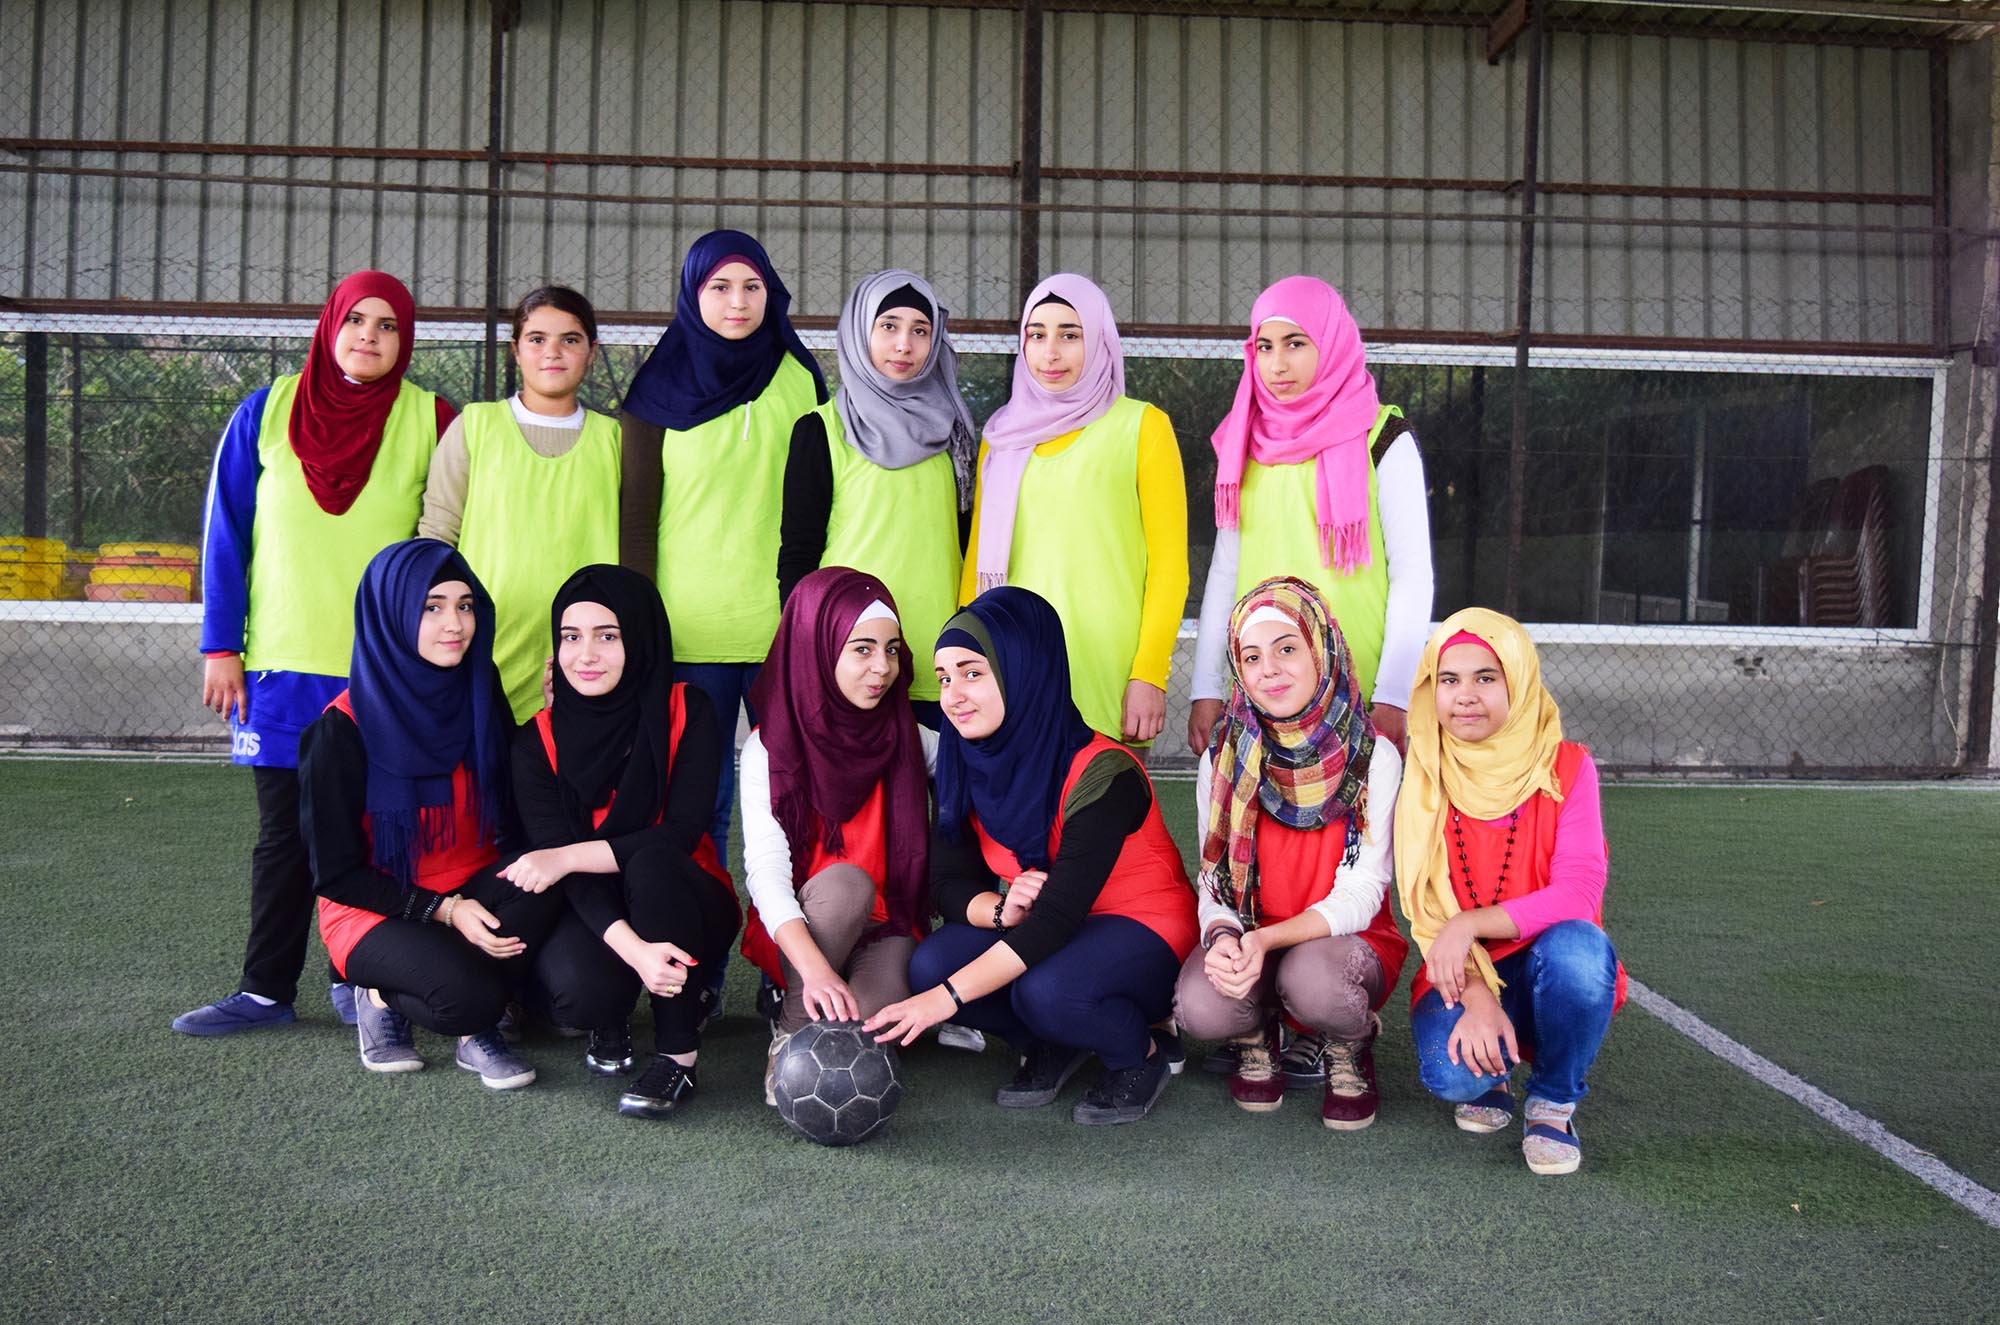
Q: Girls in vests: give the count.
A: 12